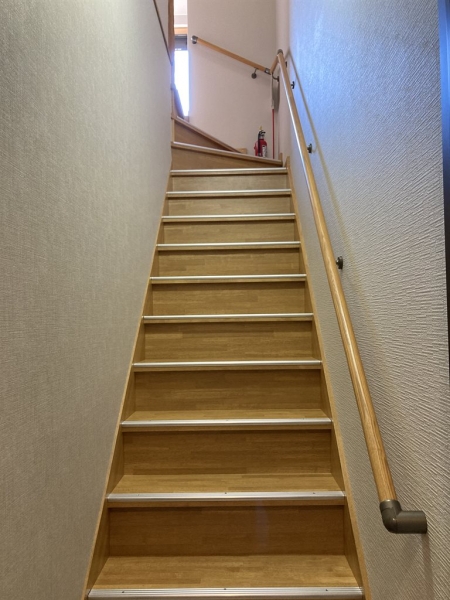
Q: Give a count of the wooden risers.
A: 11